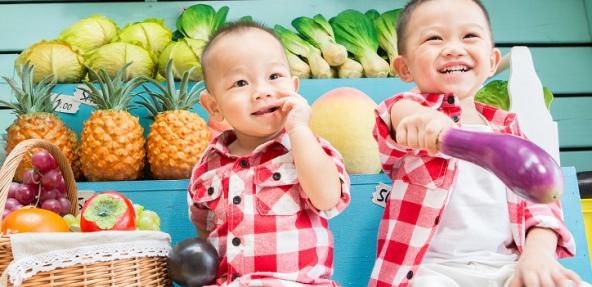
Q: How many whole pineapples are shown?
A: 3